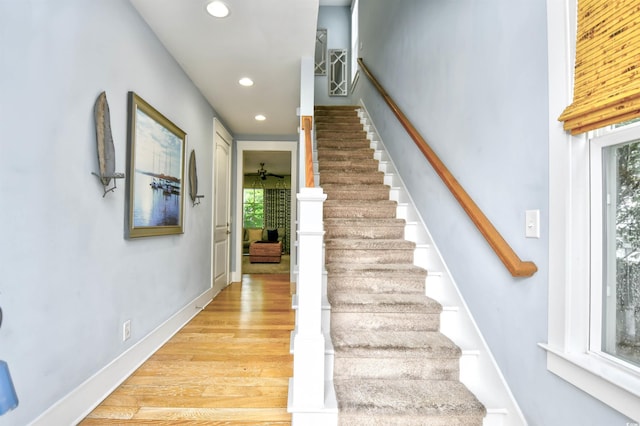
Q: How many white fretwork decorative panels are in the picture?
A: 2